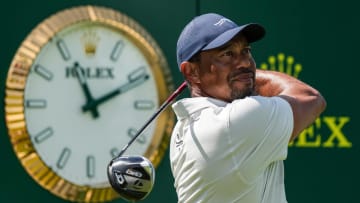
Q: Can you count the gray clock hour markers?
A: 11